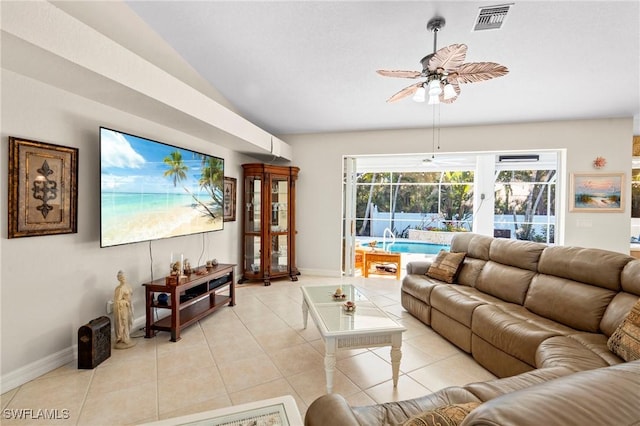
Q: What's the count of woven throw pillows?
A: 3